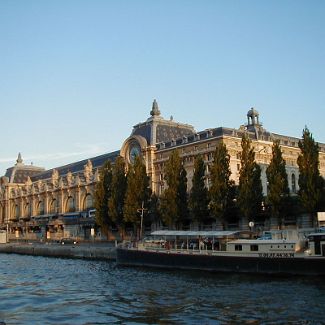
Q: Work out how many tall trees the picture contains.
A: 9